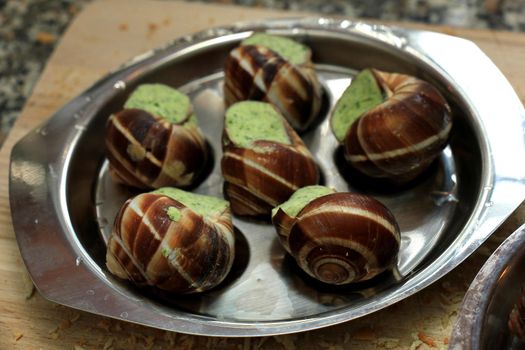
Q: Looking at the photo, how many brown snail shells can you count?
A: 6